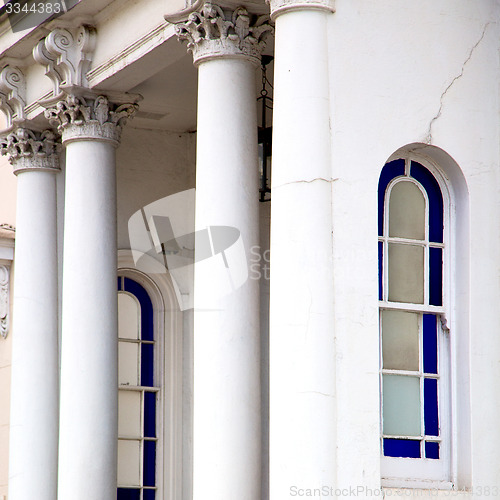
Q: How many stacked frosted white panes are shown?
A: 8